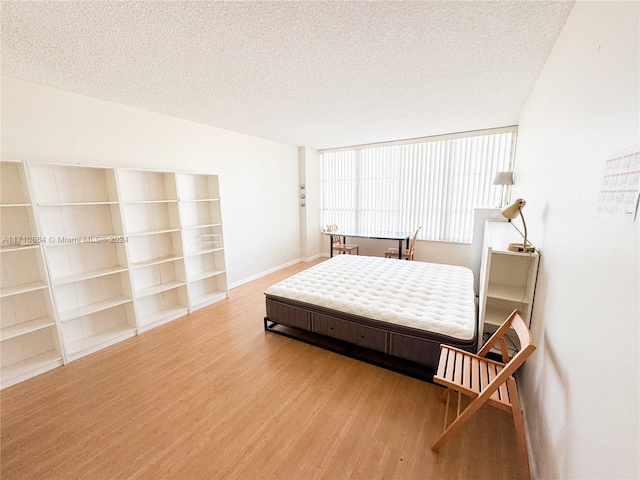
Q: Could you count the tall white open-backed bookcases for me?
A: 4